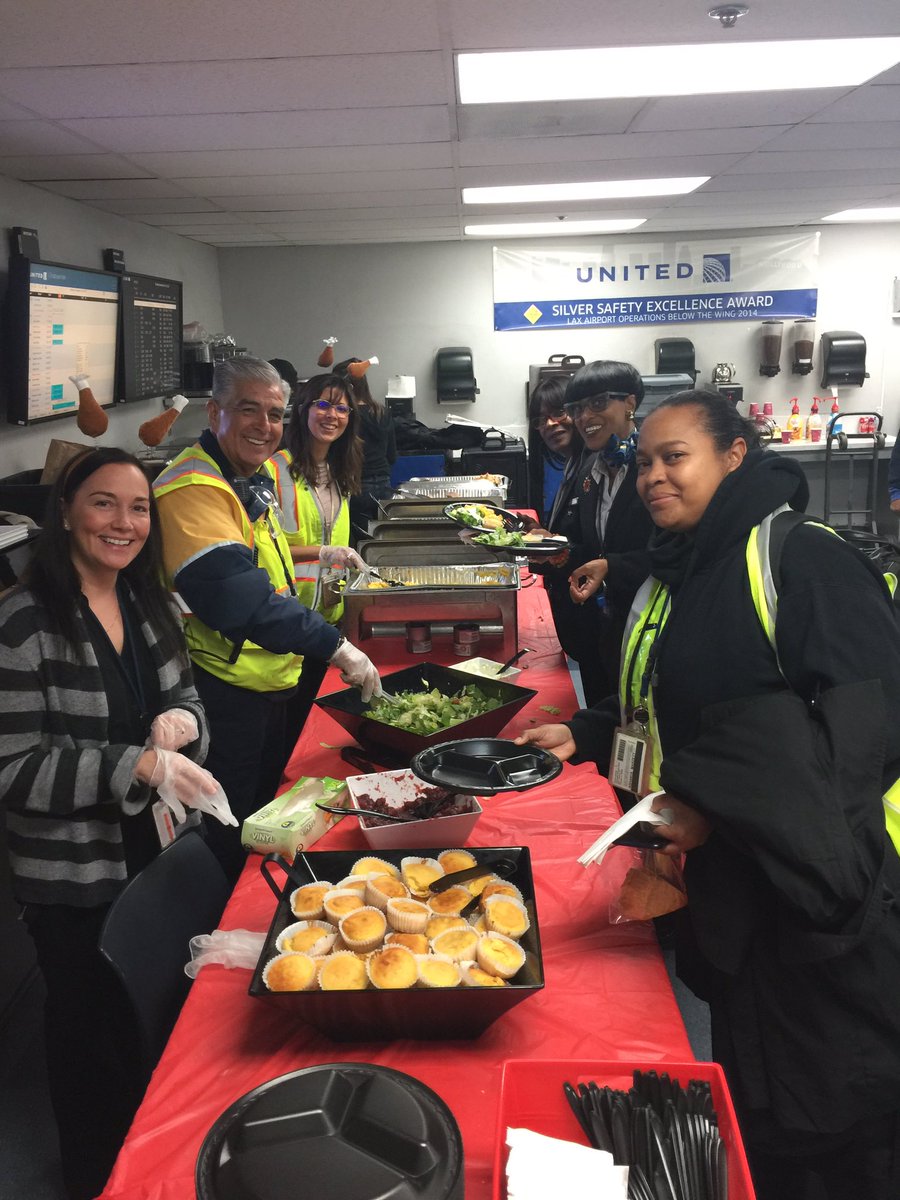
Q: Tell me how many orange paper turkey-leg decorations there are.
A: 4